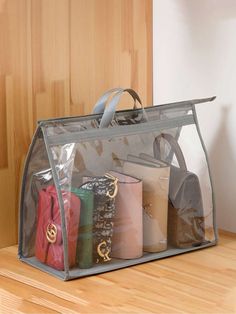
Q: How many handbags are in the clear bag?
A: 6